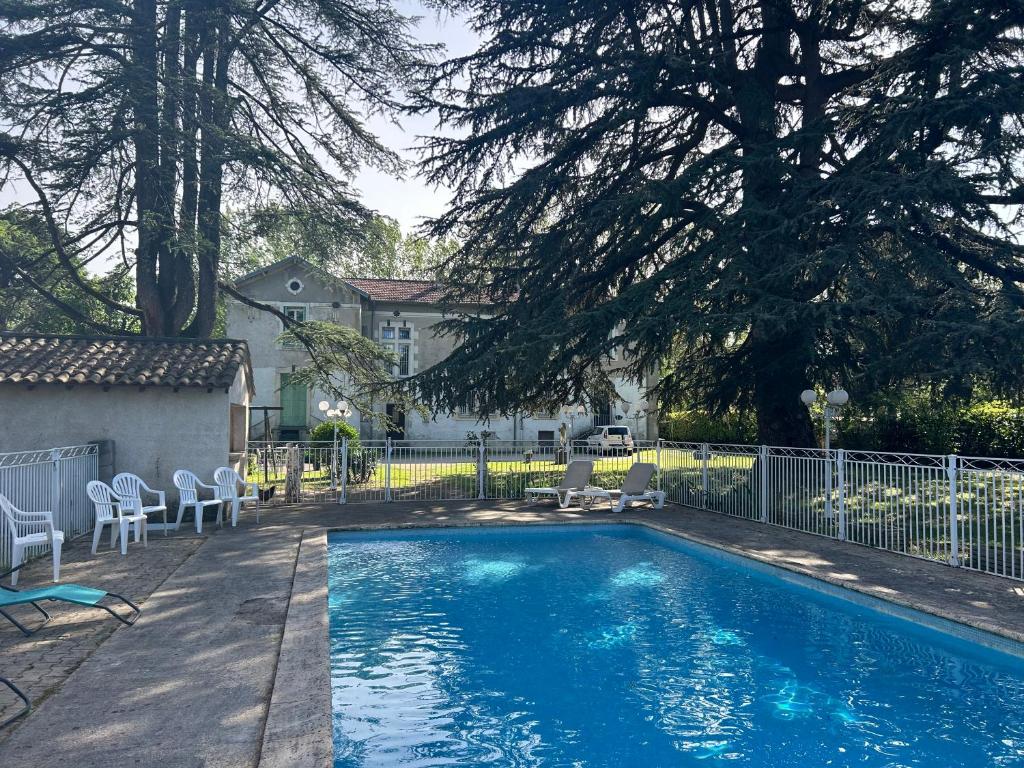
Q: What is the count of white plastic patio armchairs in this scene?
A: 5